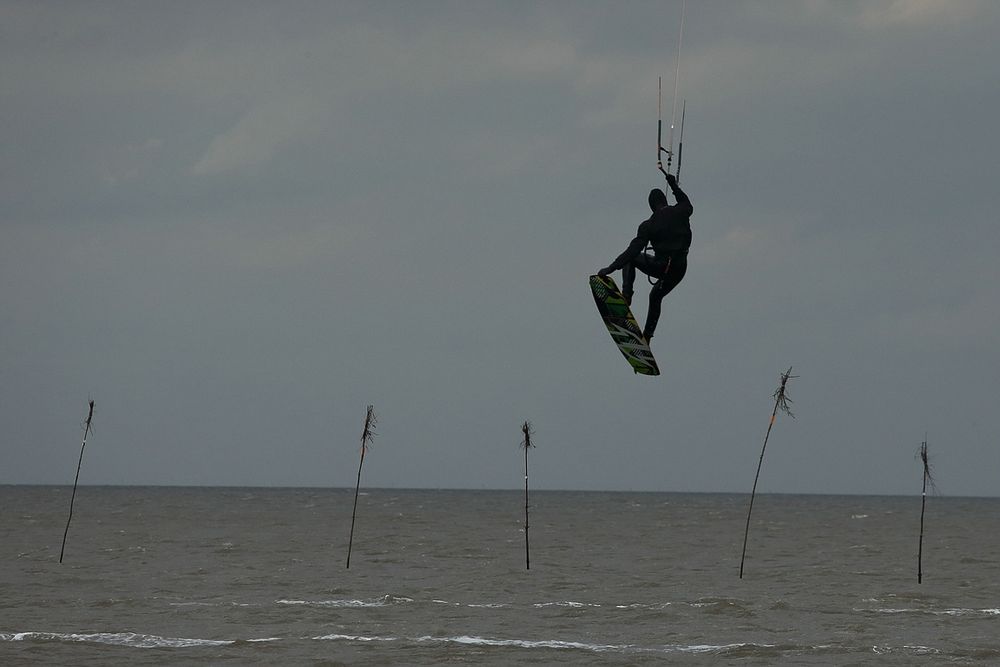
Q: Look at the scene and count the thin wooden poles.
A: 5